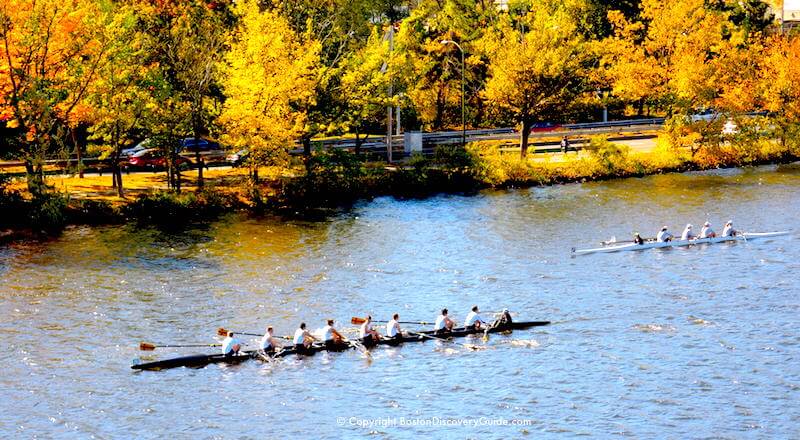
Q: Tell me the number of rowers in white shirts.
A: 12